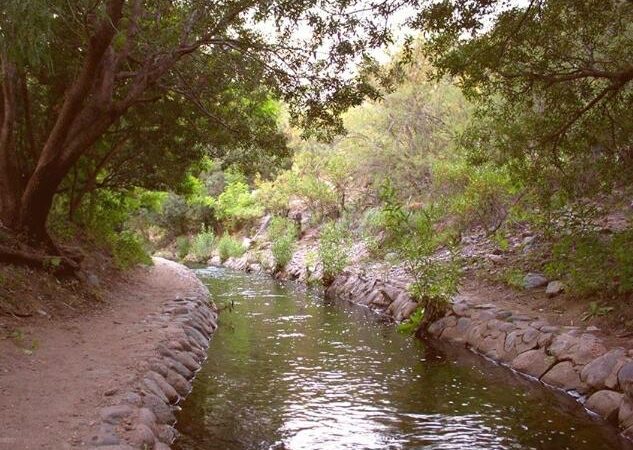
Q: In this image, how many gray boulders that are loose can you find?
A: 2